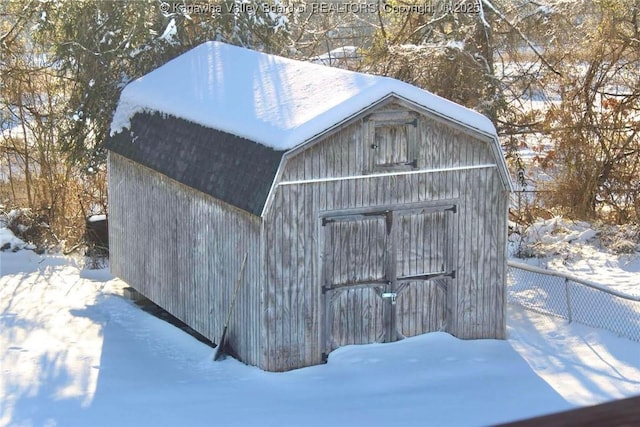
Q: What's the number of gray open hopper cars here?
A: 0